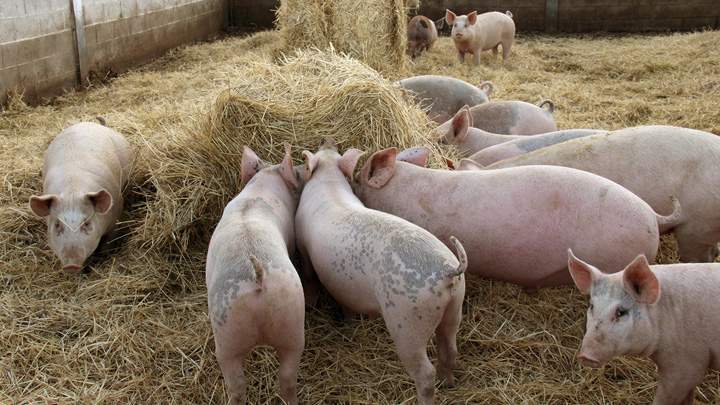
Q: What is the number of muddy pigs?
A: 0